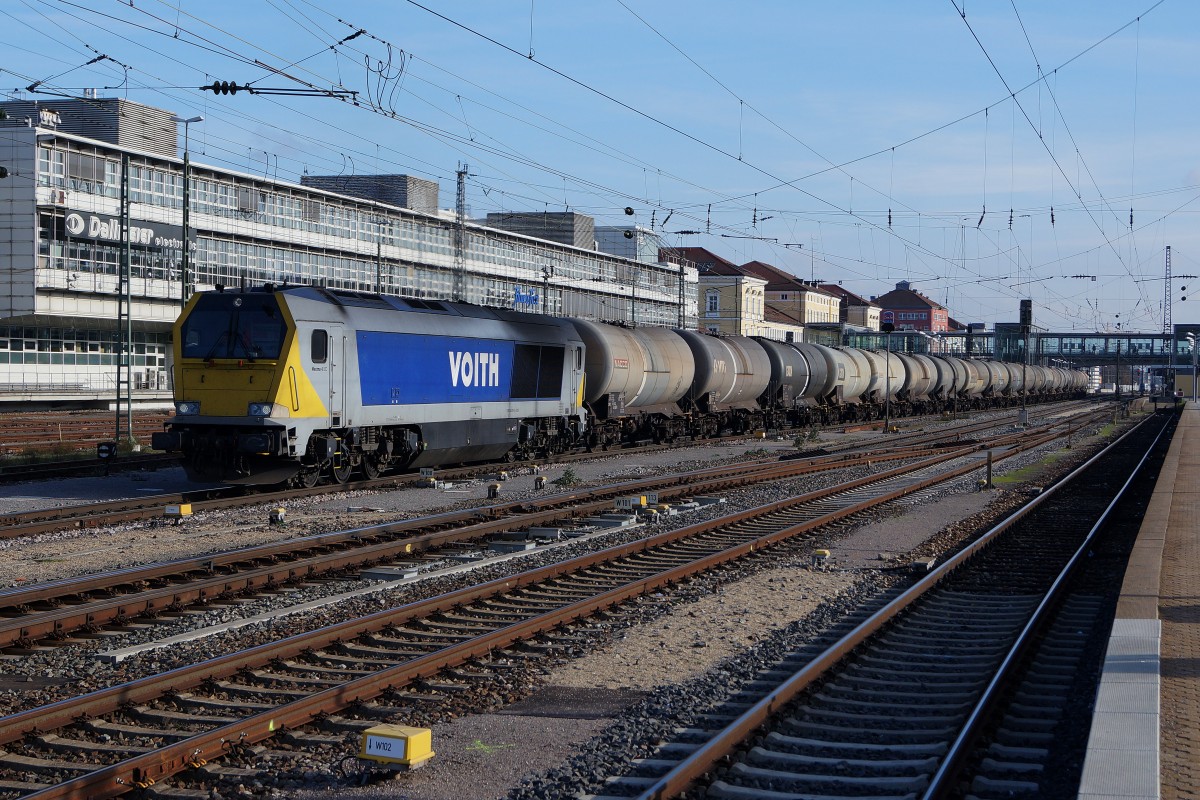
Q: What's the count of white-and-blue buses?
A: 0